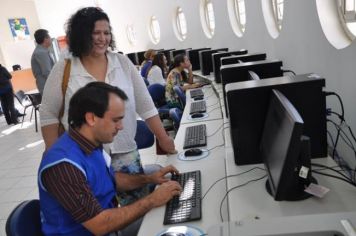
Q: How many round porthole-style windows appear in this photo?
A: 7